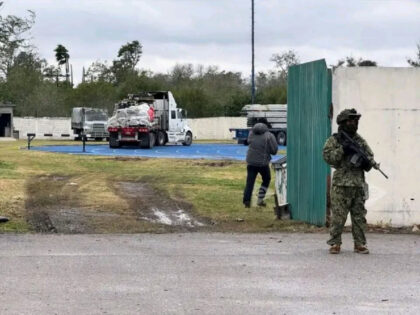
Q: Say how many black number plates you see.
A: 0